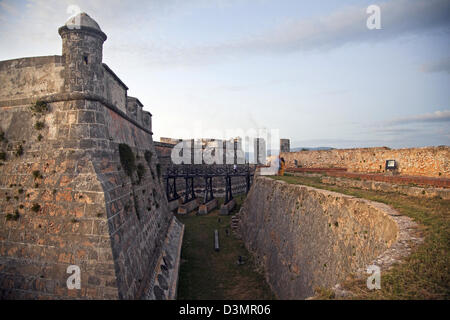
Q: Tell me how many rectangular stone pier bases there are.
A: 4